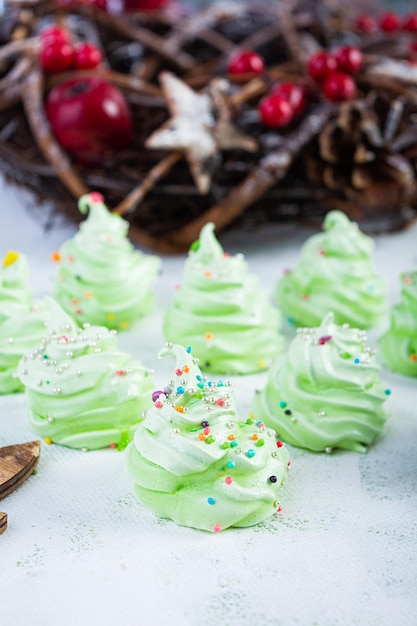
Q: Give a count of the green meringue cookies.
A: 8